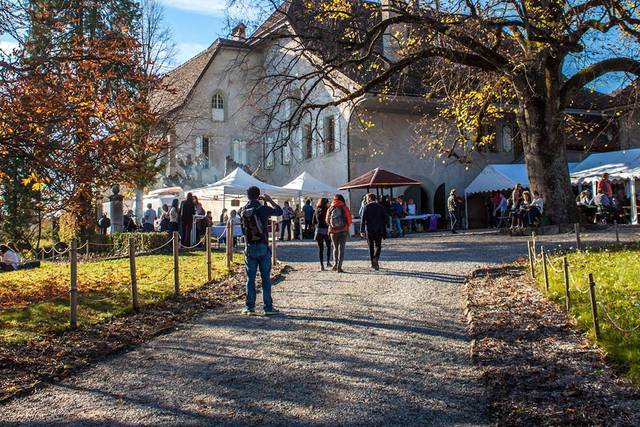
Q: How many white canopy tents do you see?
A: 4